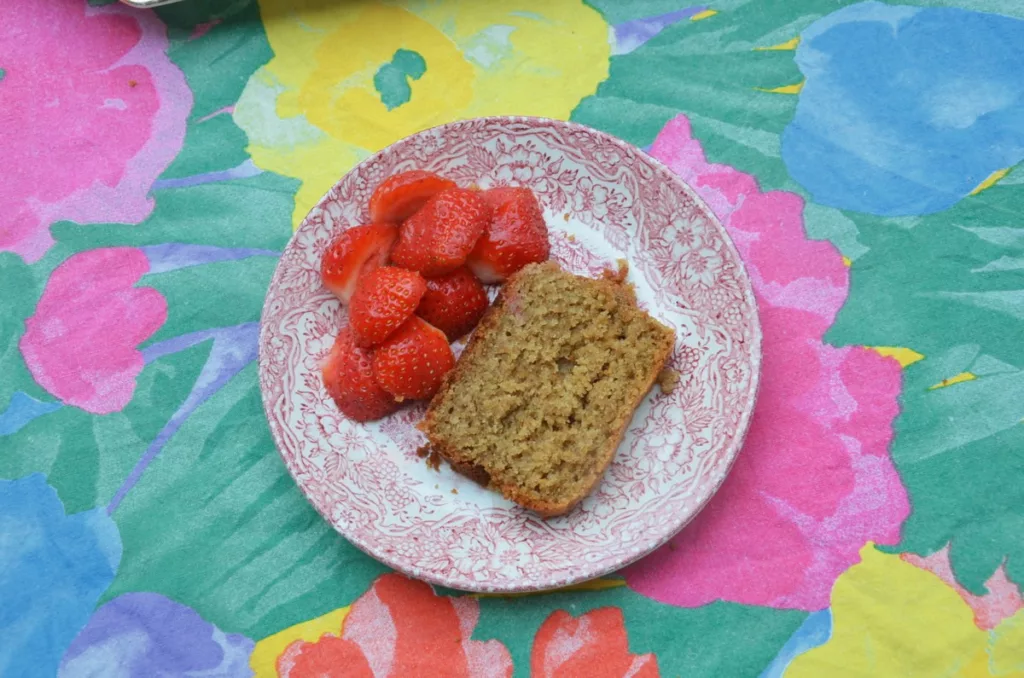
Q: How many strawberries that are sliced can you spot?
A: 8